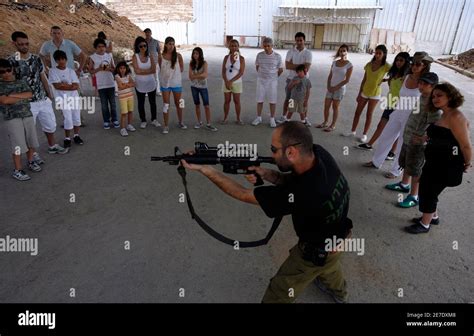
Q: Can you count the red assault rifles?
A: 0